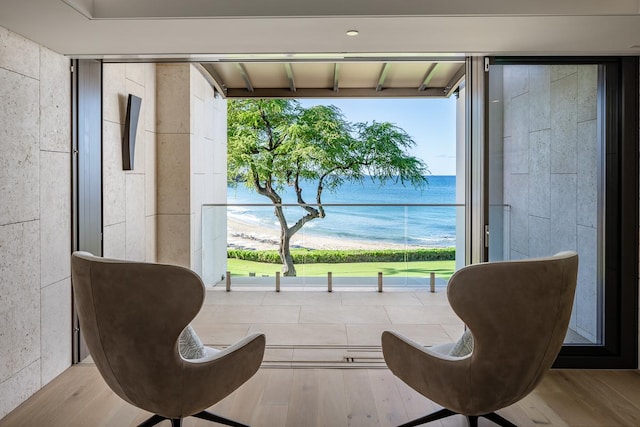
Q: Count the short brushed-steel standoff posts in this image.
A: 5